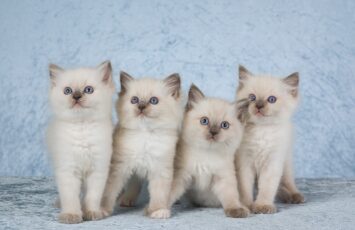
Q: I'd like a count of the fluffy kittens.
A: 4